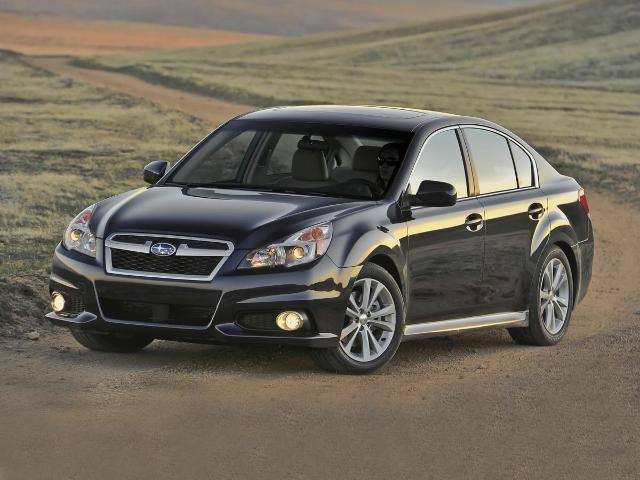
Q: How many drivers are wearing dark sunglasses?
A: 1